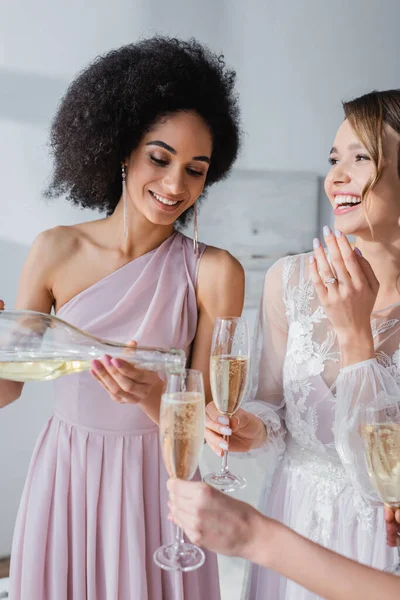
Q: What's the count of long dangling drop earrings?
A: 2